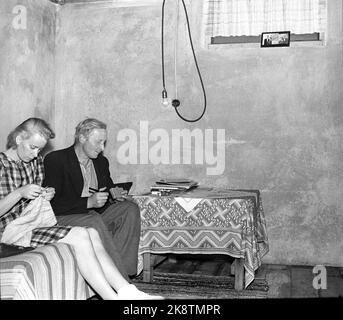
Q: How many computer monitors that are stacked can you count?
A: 0